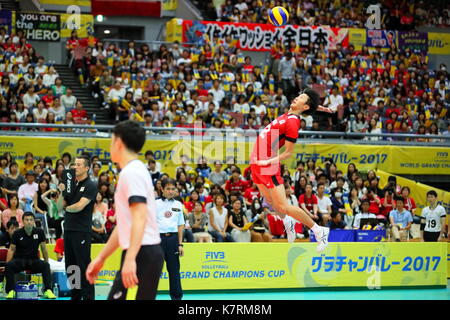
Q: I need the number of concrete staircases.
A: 1